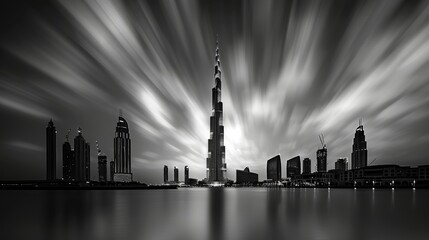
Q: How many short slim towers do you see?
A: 3